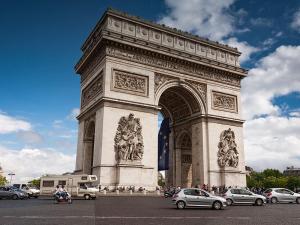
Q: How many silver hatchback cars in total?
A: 3